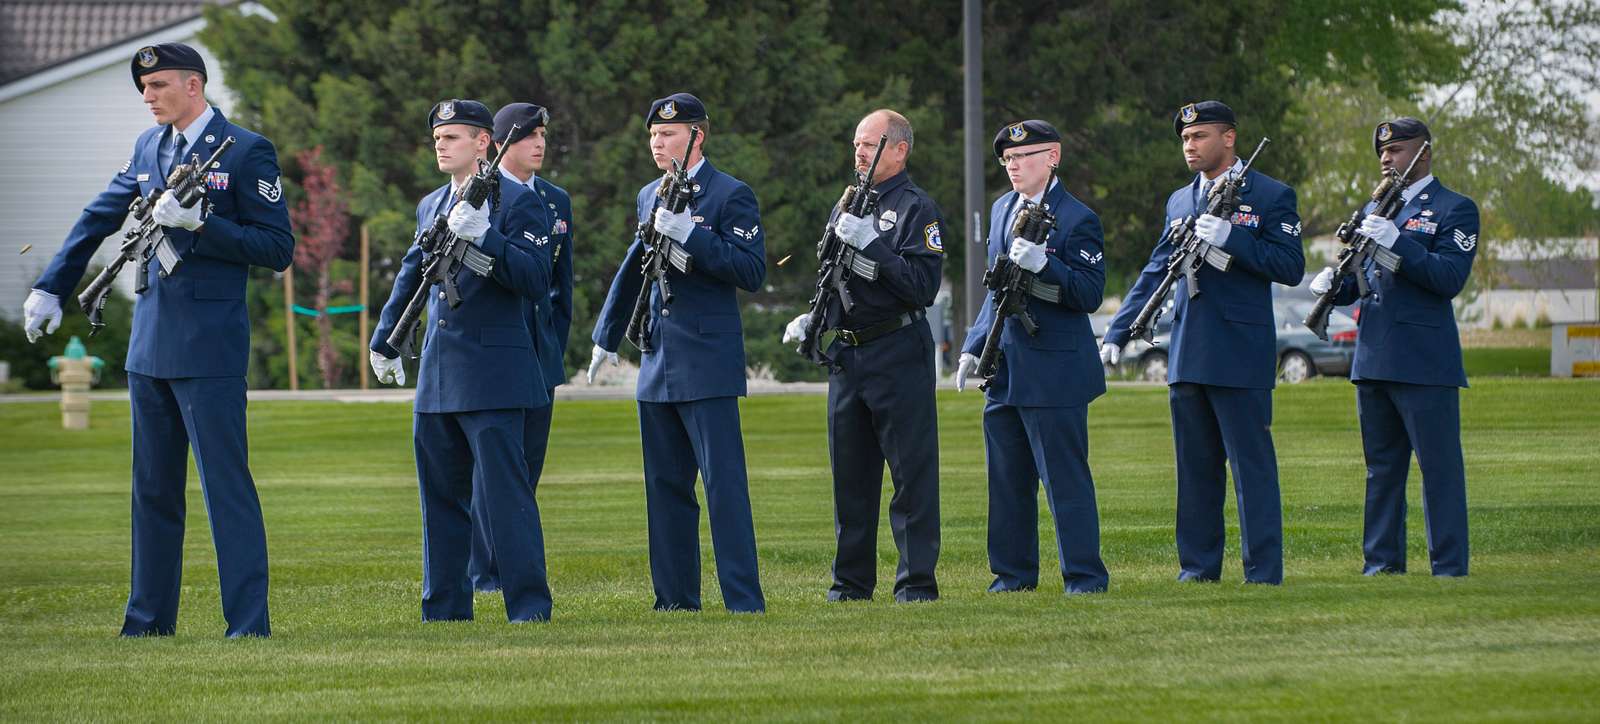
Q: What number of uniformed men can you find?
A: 8